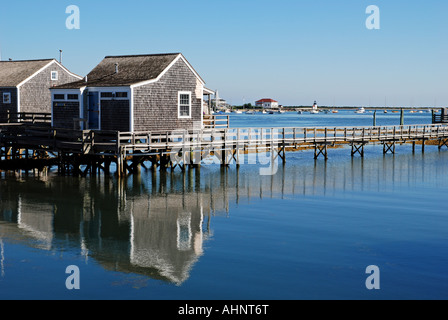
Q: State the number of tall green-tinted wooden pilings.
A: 2